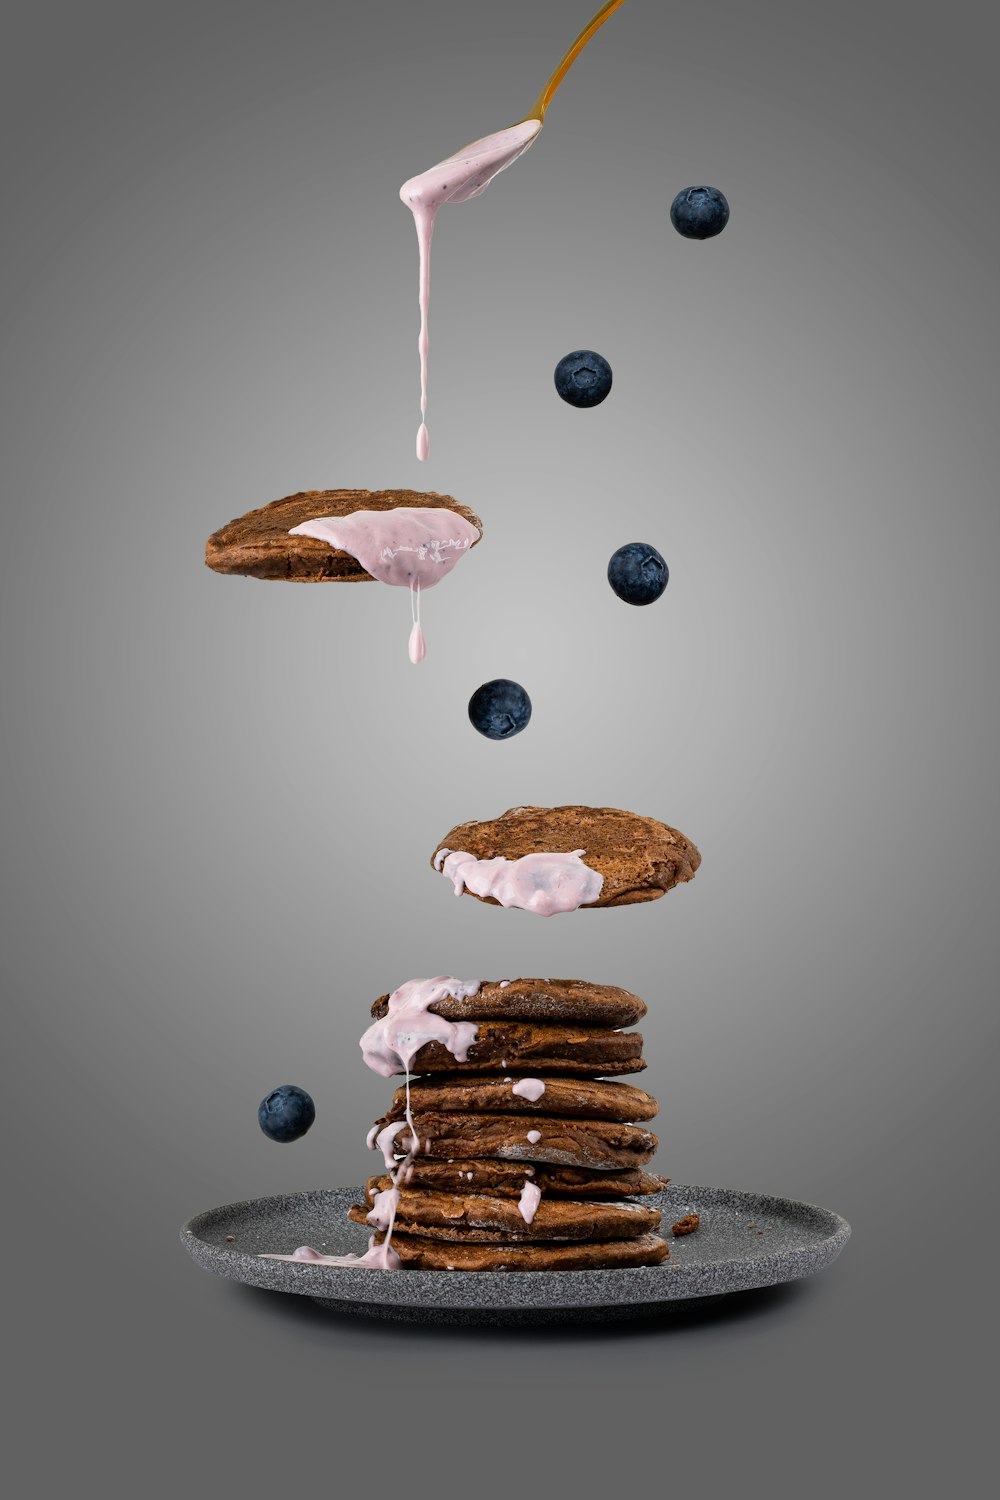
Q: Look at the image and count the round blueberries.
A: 5